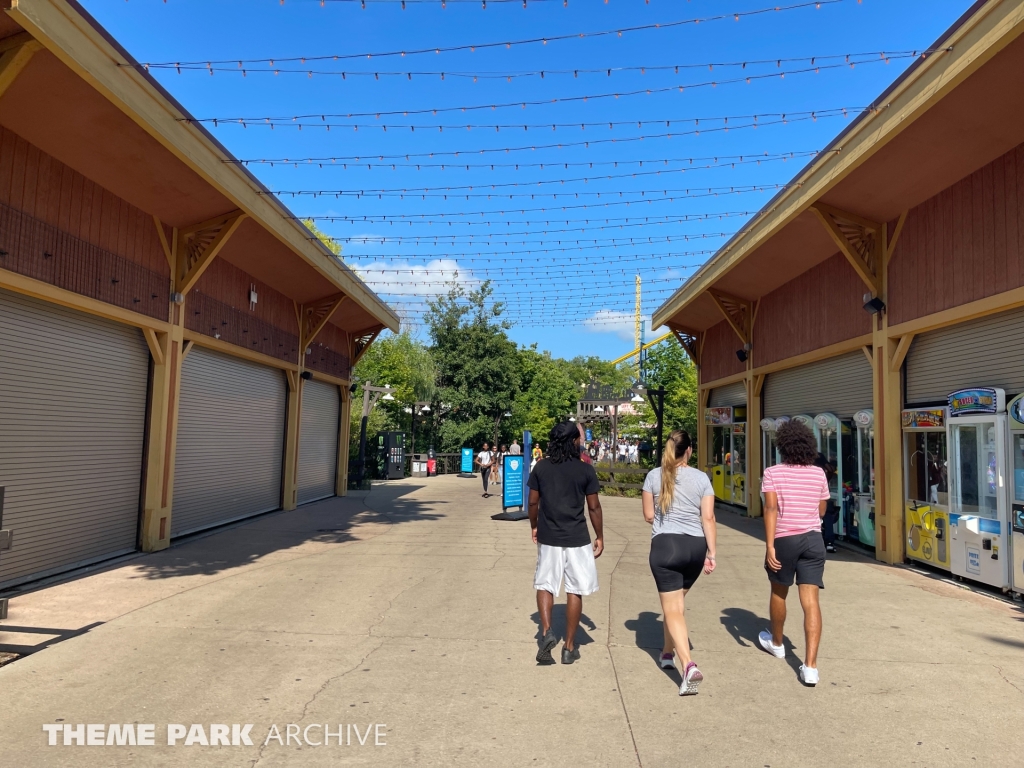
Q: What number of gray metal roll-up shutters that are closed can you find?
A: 3